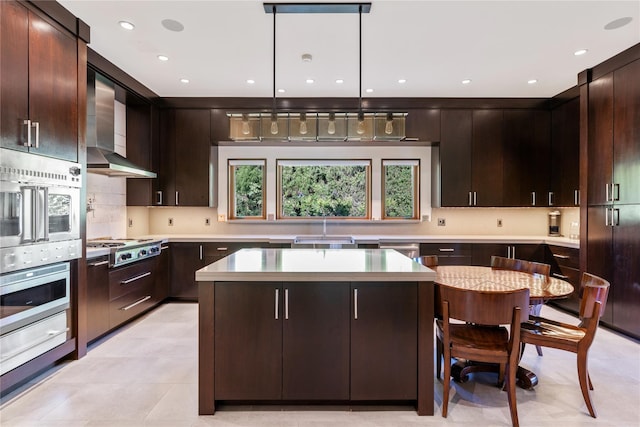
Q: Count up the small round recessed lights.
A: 12